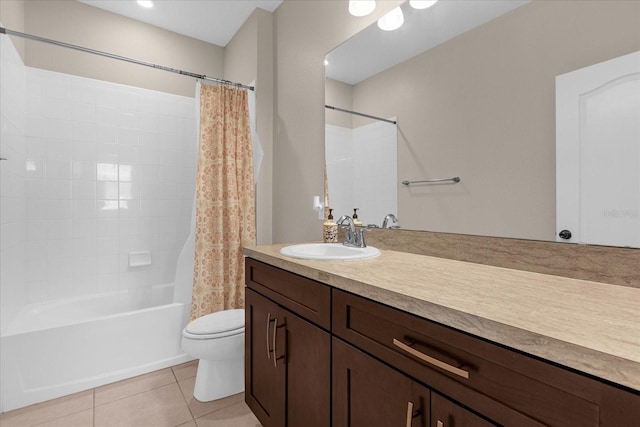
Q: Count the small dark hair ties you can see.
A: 0